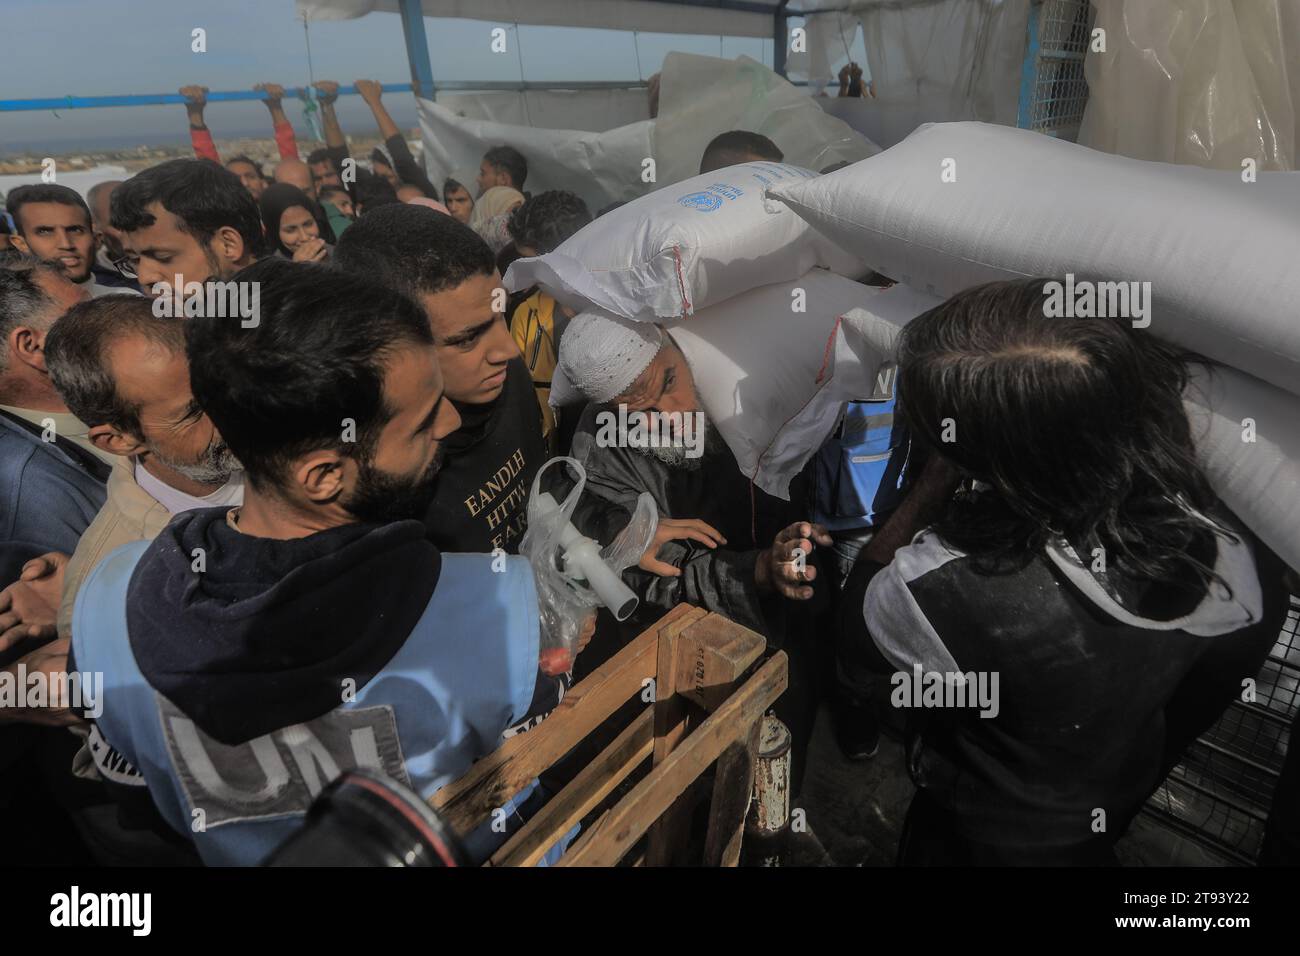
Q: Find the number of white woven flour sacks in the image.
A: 4